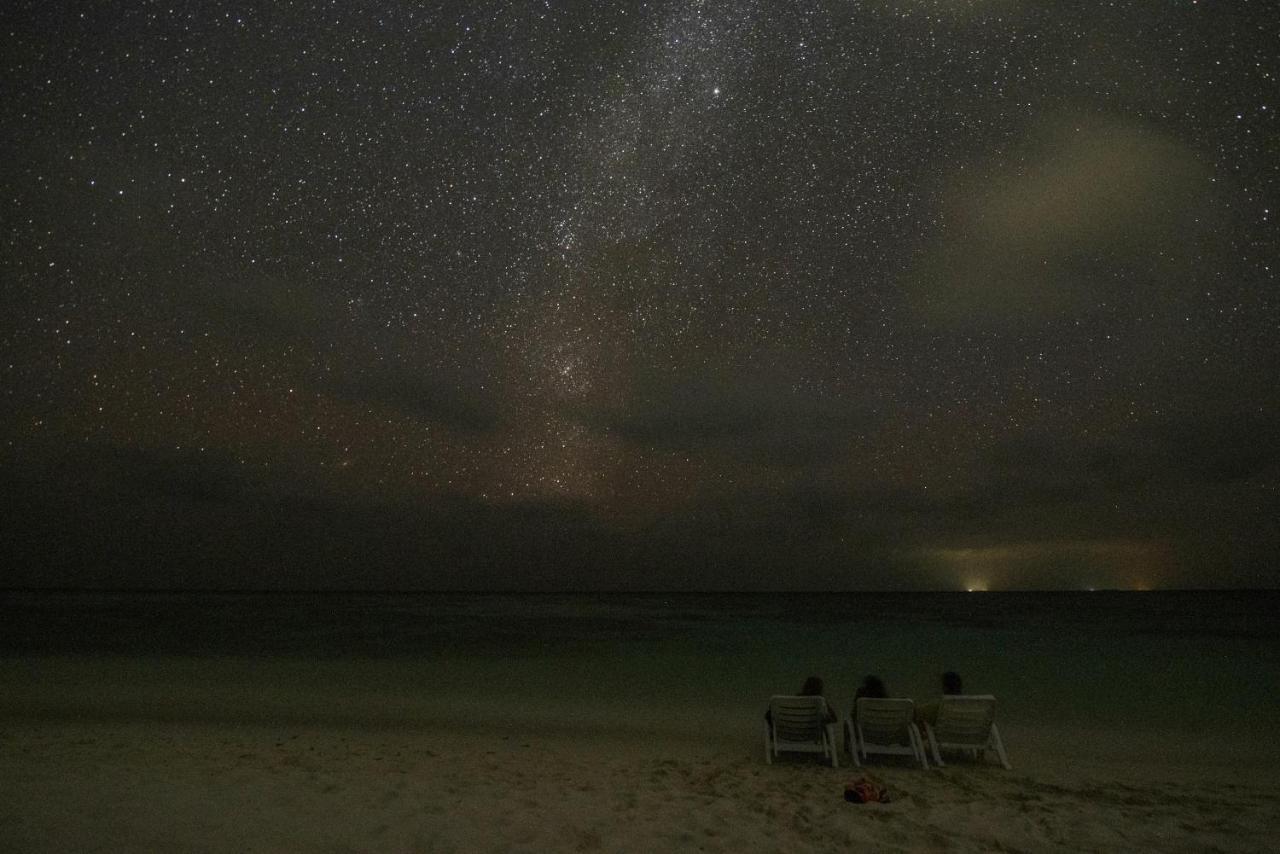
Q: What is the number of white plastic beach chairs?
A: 3